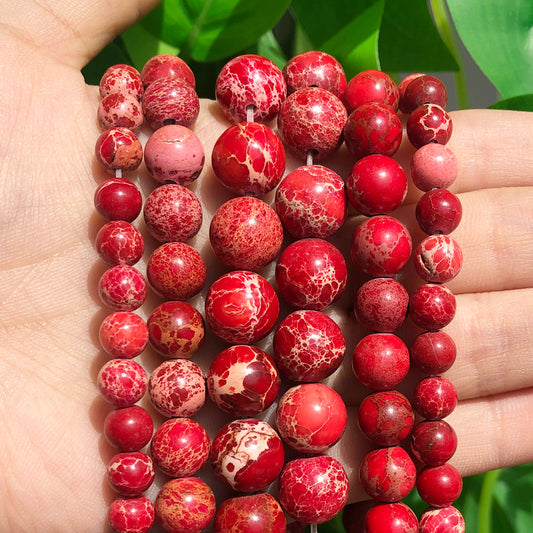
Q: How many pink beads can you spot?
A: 2